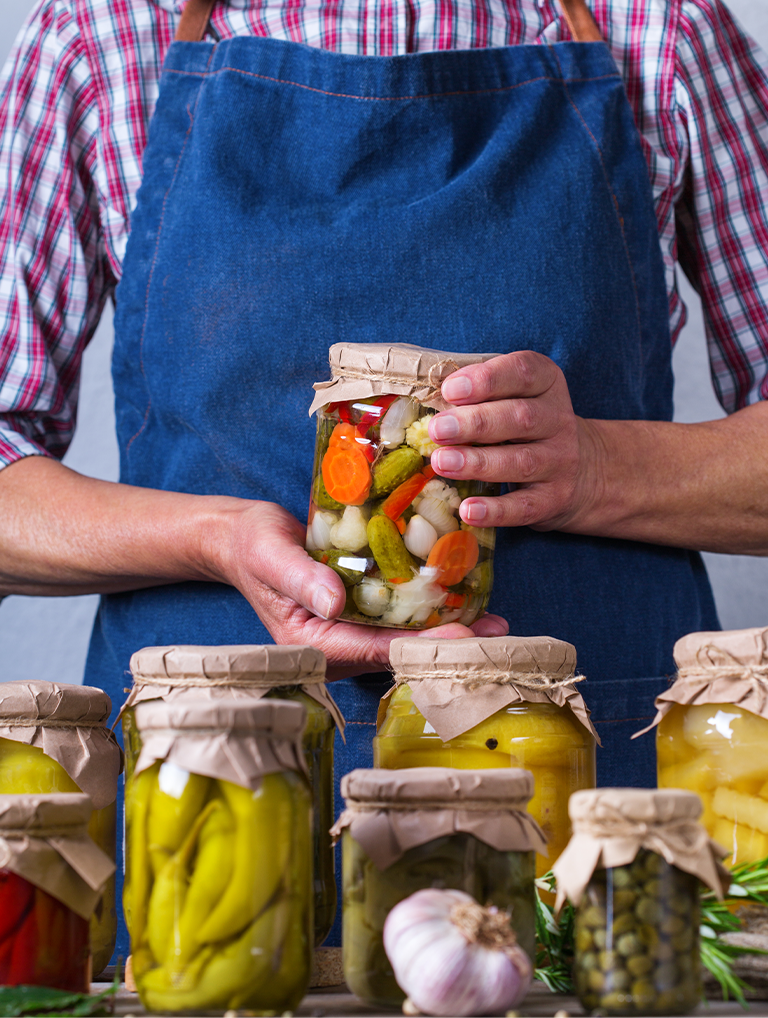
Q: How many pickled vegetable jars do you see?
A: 9